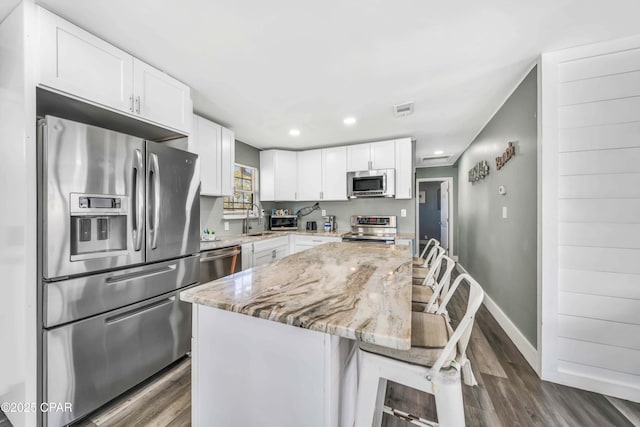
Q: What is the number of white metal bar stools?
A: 4